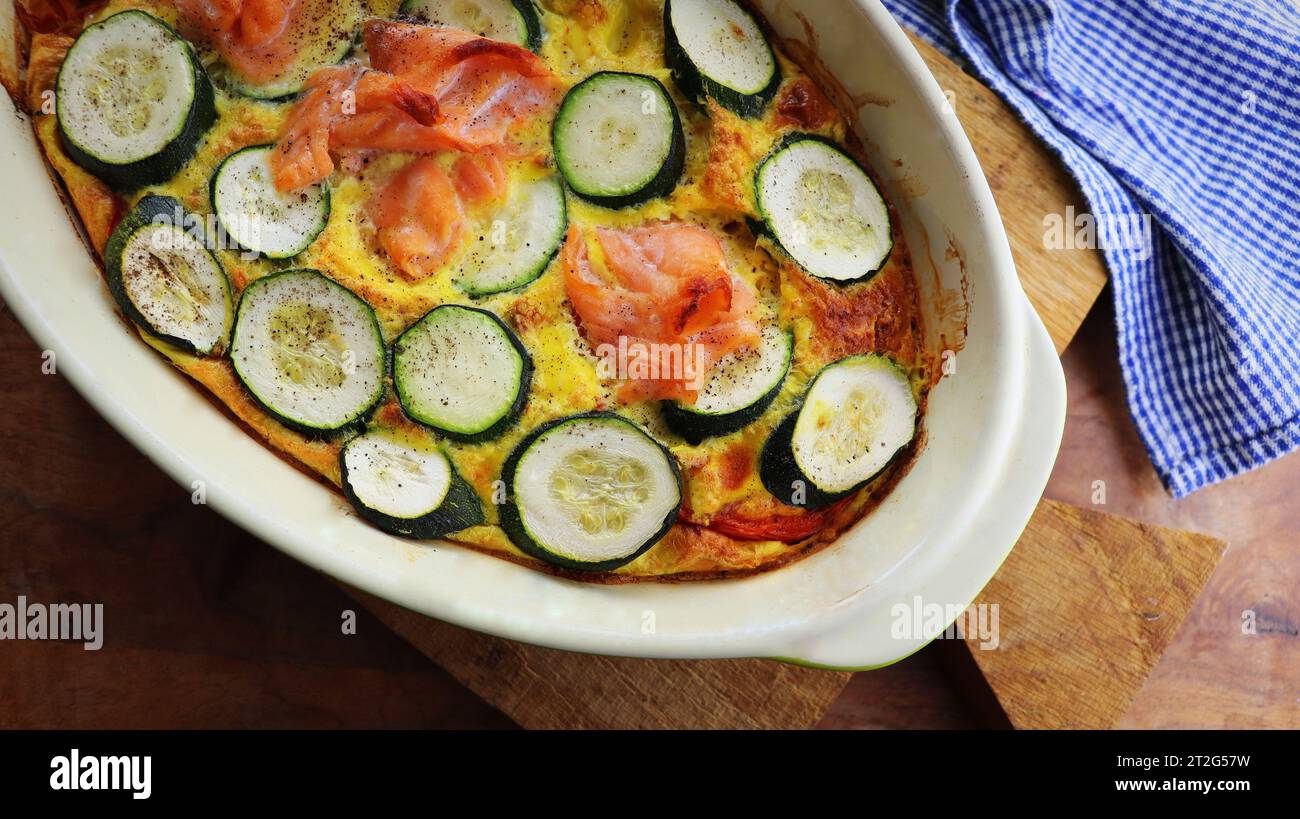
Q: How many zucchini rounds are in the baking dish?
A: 15